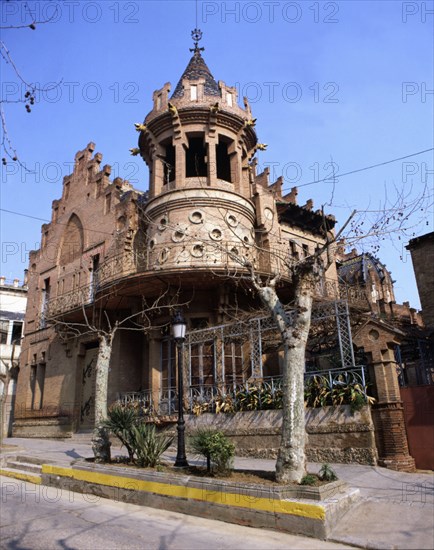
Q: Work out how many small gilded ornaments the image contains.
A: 6